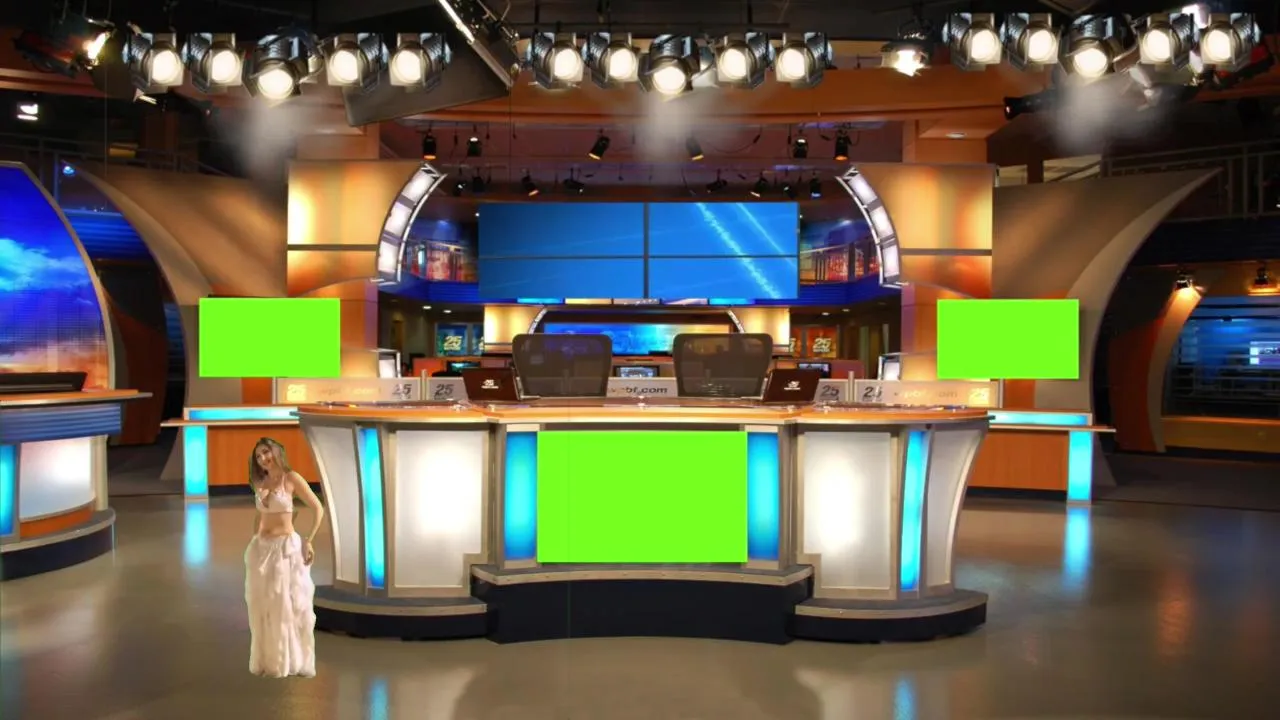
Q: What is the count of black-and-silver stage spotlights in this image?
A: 15